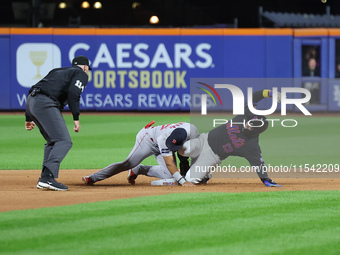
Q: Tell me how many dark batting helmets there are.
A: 1